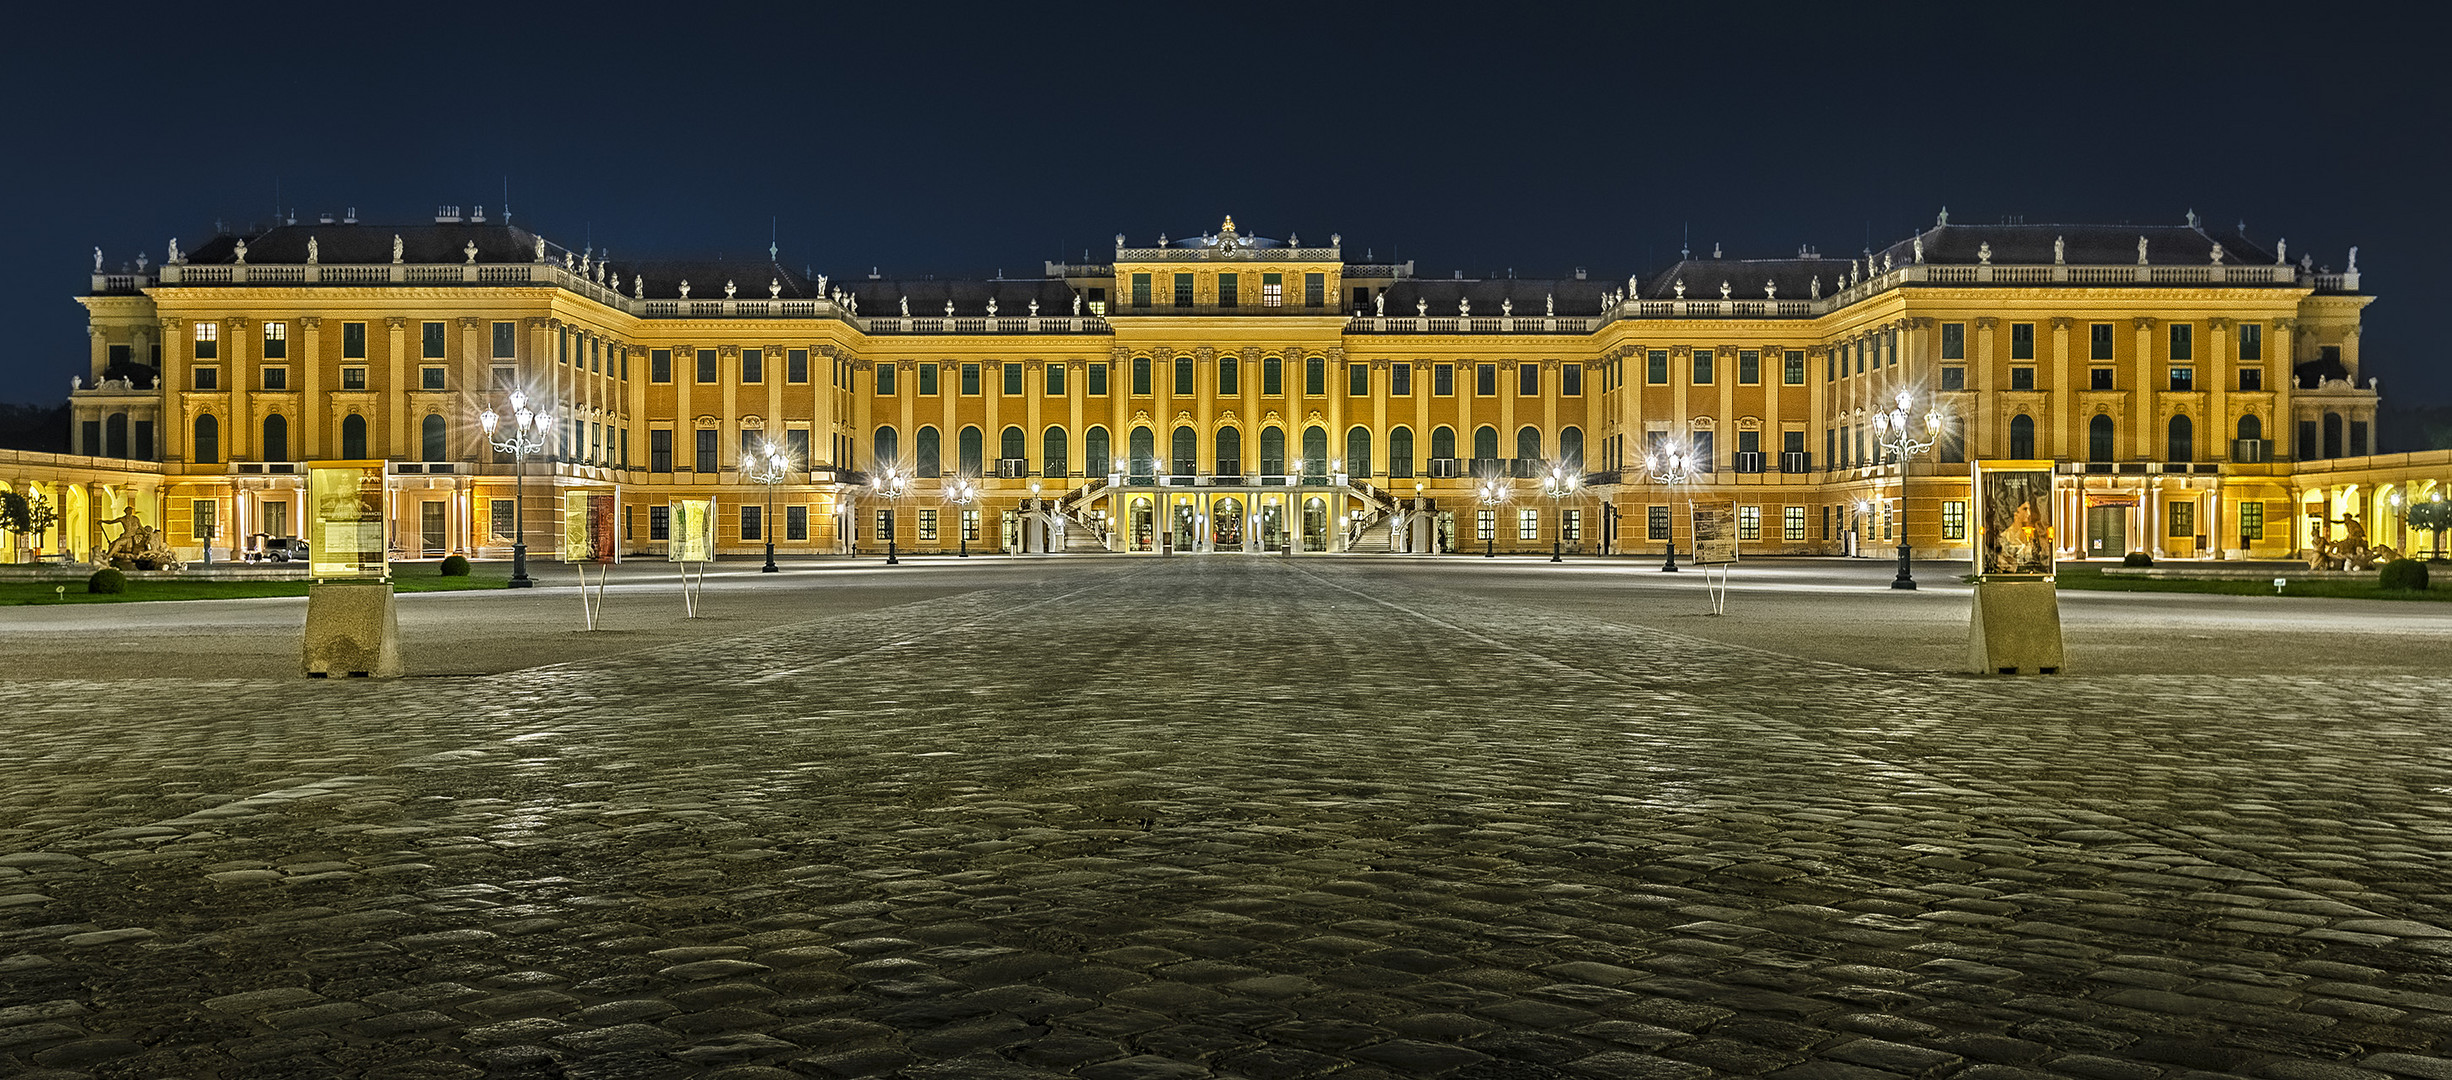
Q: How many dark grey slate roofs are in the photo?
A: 6